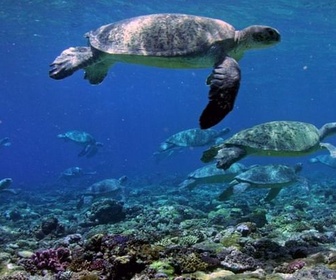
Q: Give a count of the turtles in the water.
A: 11